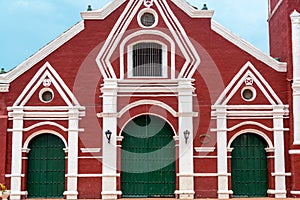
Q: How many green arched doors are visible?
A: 3